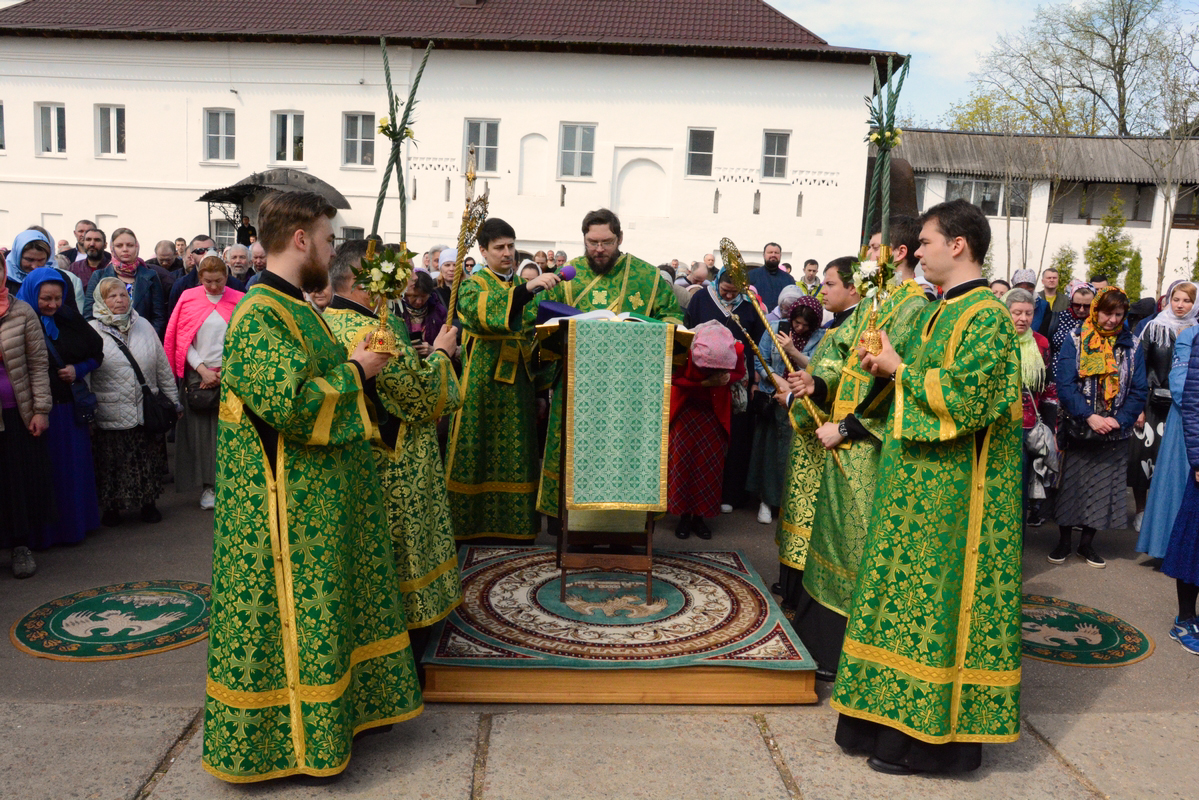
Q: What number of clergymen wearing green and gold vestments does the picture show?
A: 7